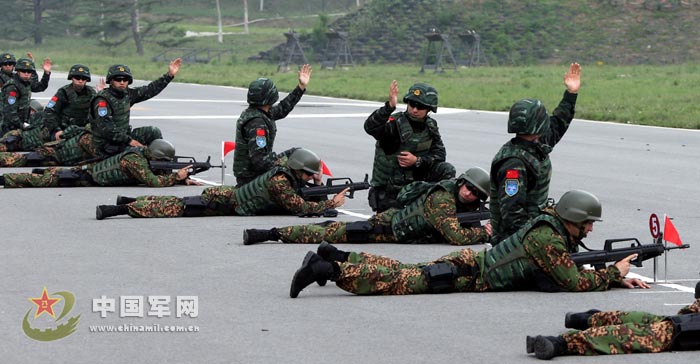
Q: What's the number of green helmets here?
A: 12